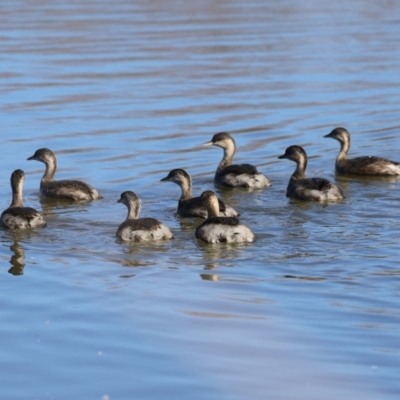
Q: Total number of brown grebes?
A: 8